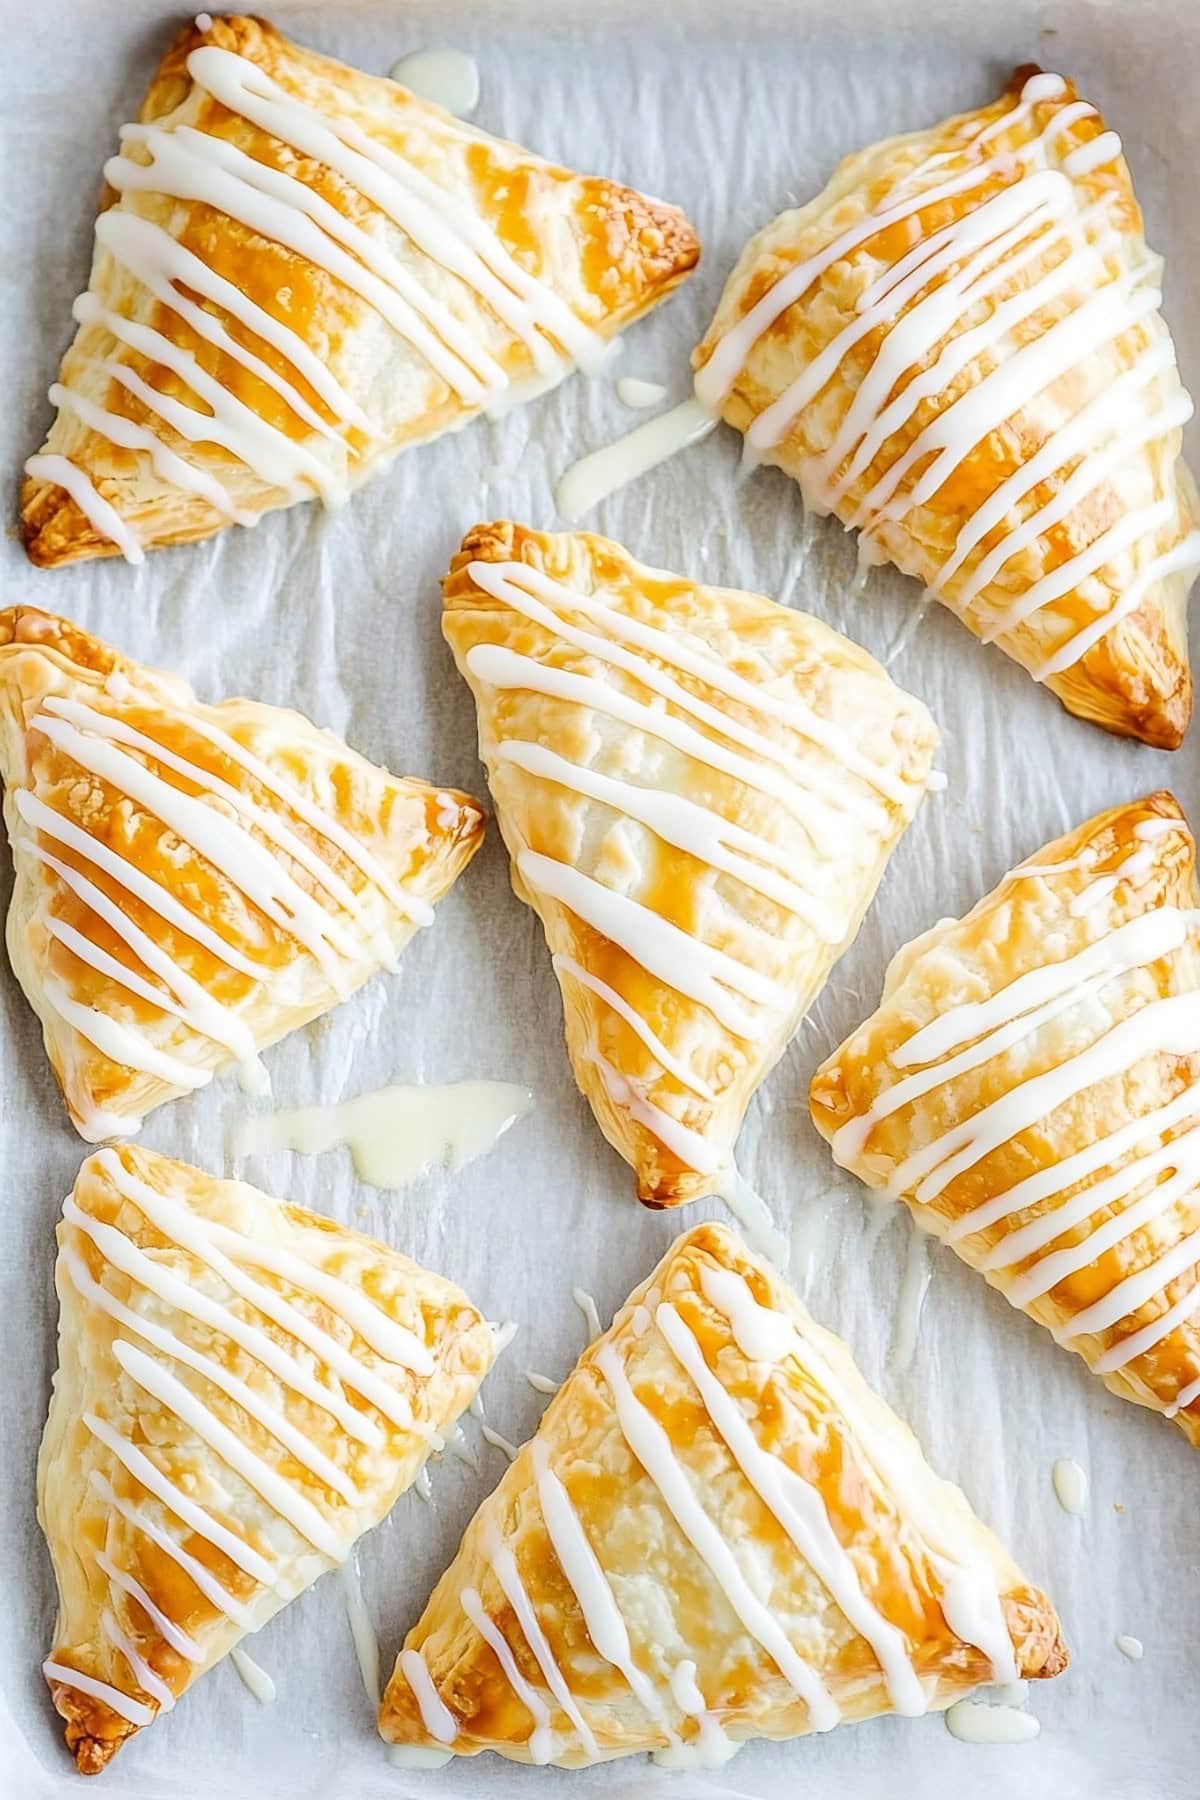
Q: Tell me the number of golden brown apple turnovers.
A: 7